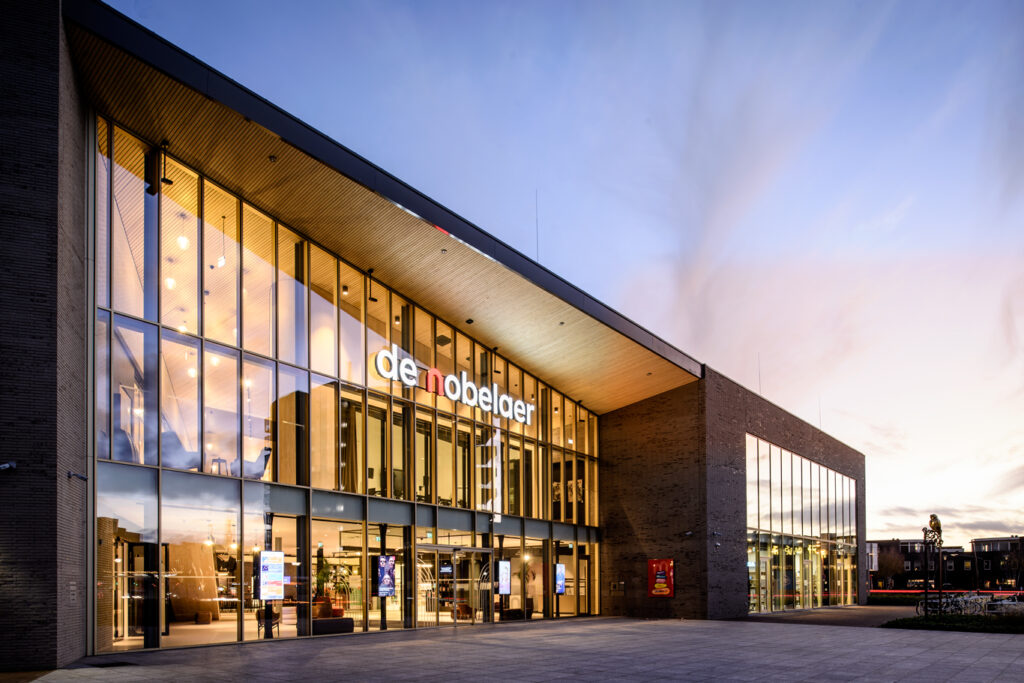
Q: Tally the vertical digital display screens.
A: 4